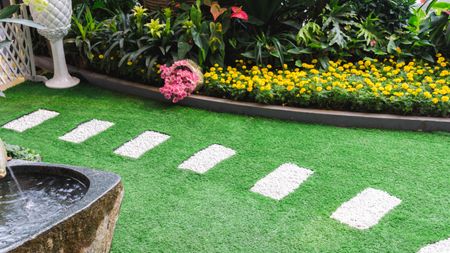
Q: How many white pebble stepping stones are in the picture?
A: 7